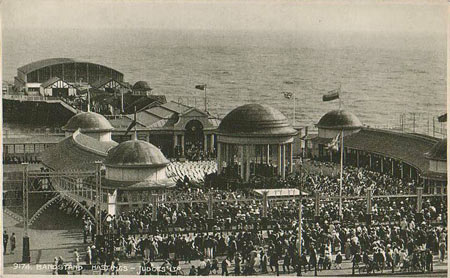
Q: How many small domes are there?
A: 5